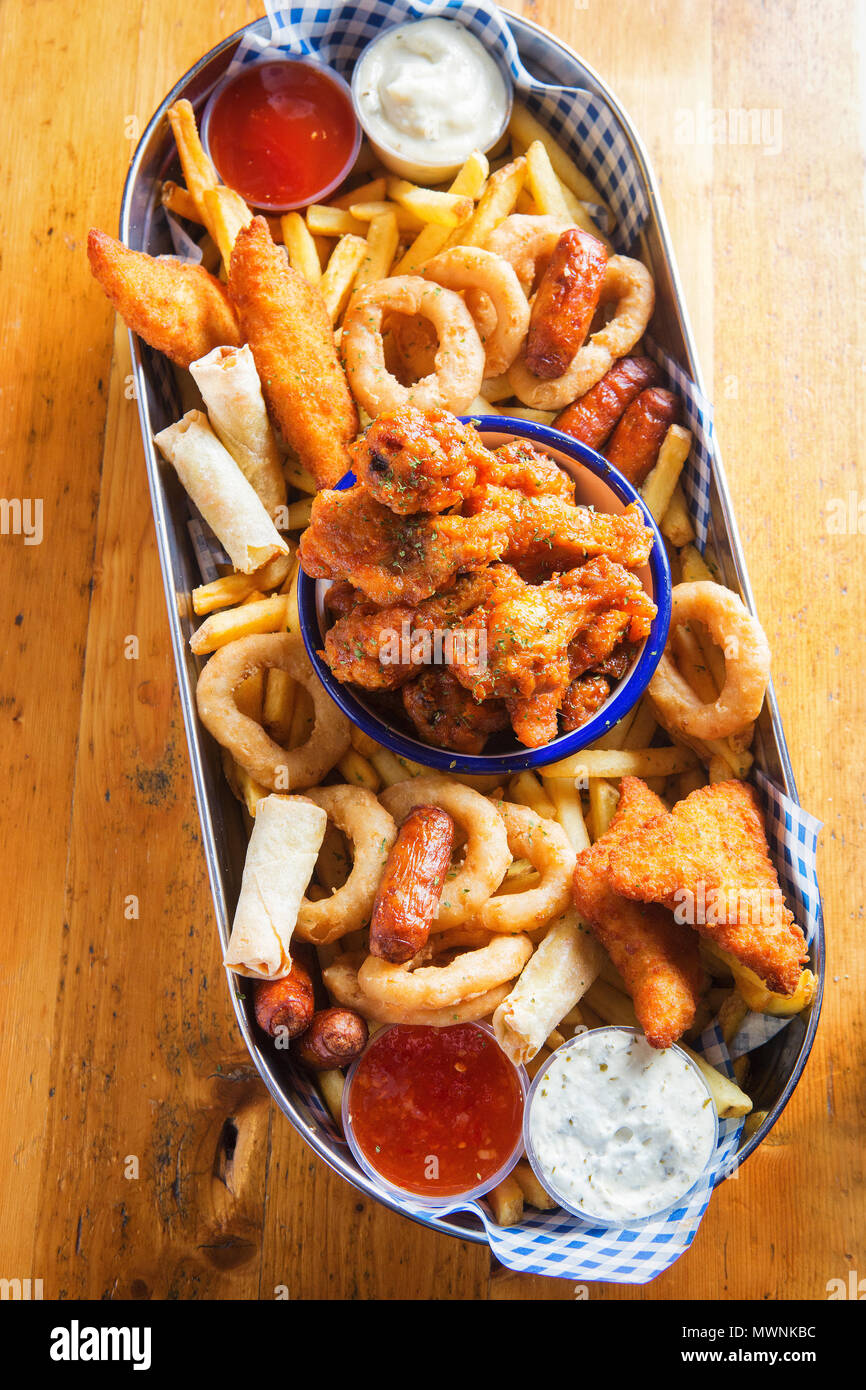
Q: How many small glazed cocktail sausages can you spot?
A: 6